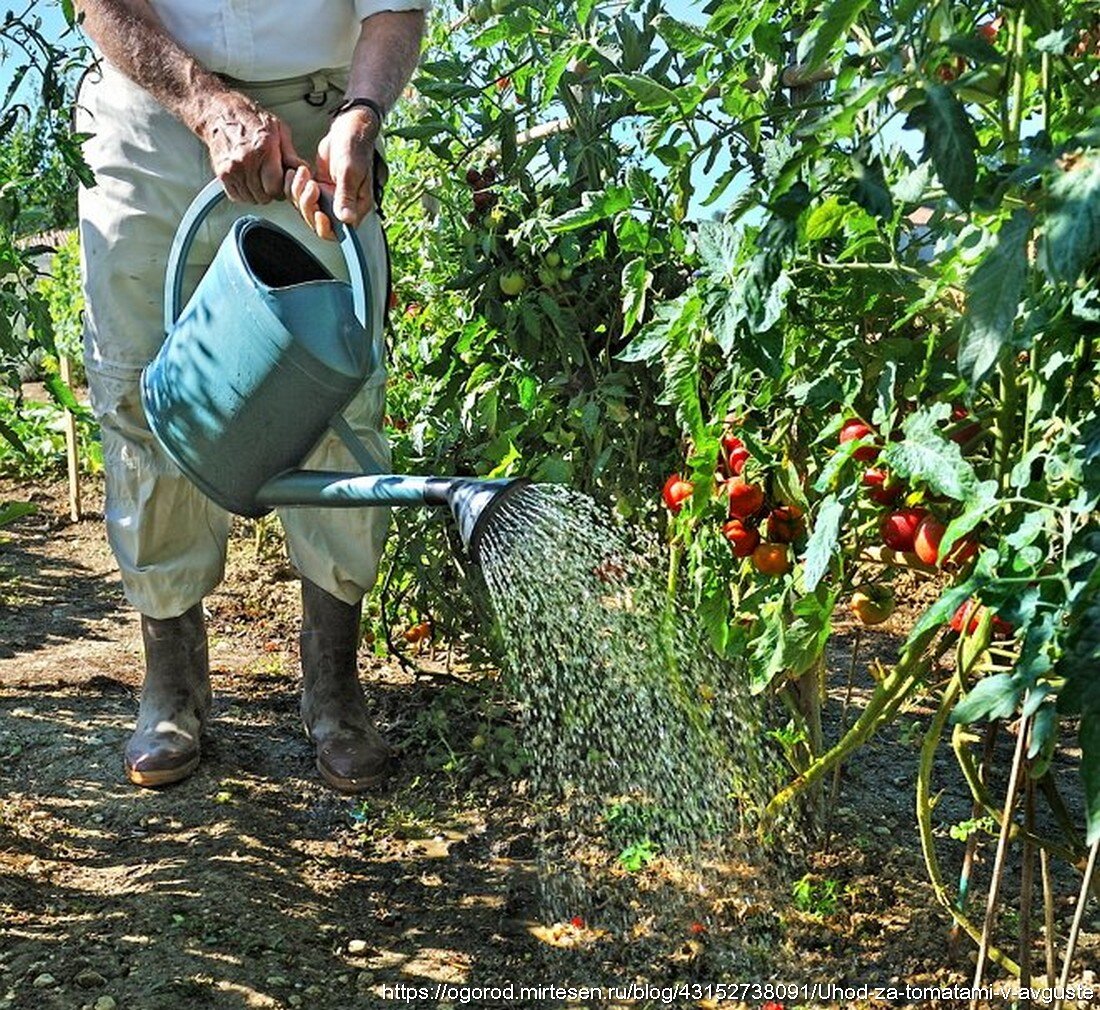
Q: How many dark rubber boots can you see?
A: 2